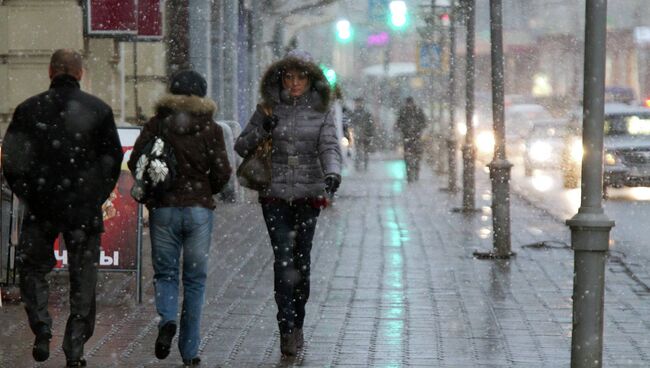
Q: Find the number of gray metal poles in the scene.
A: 4